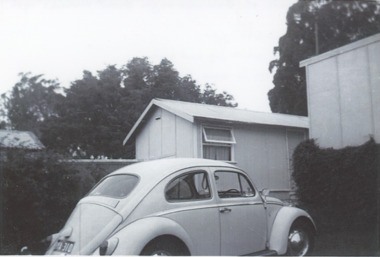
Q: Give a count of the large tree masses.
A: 2